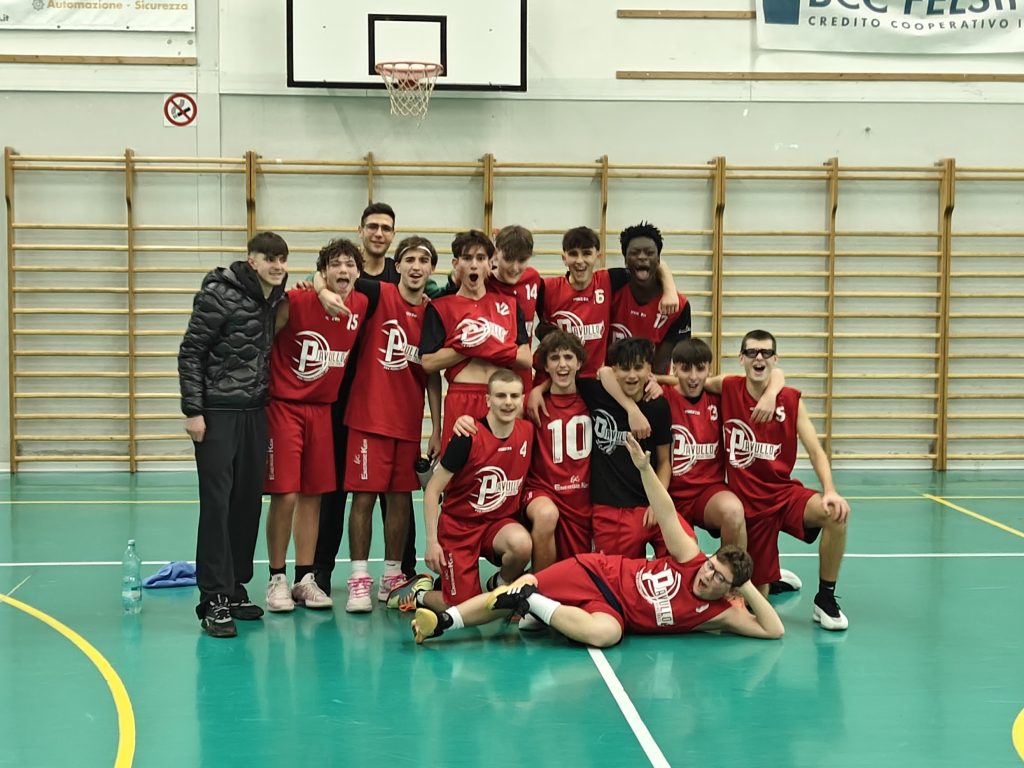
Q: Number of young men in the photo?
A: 14